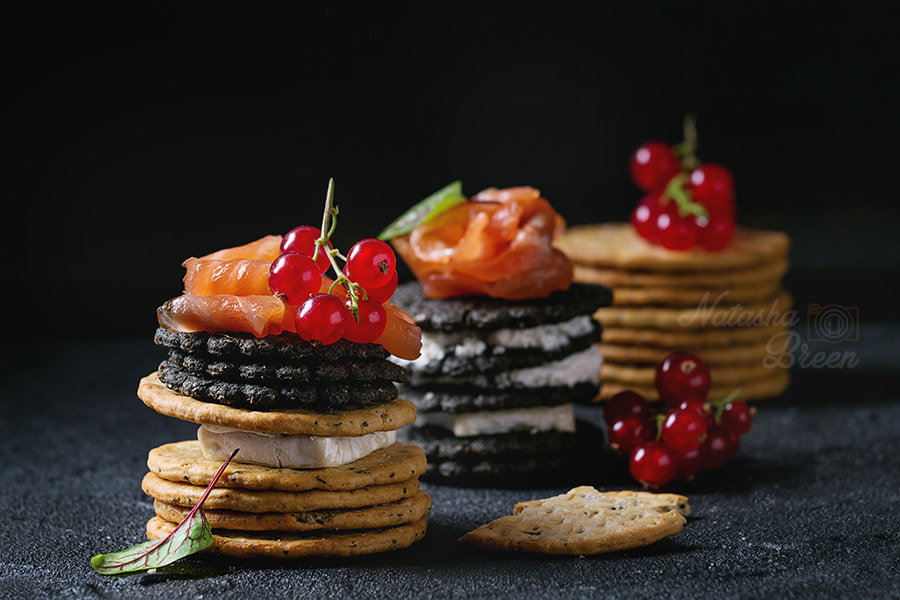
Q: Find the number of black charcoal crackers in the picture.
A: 8